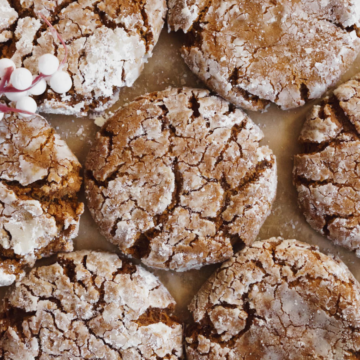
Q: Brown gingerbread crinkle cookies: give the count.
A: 7